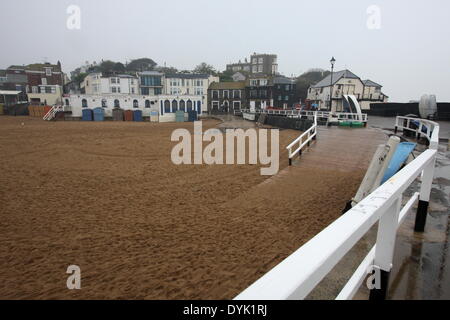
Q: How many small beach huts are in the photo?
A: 8